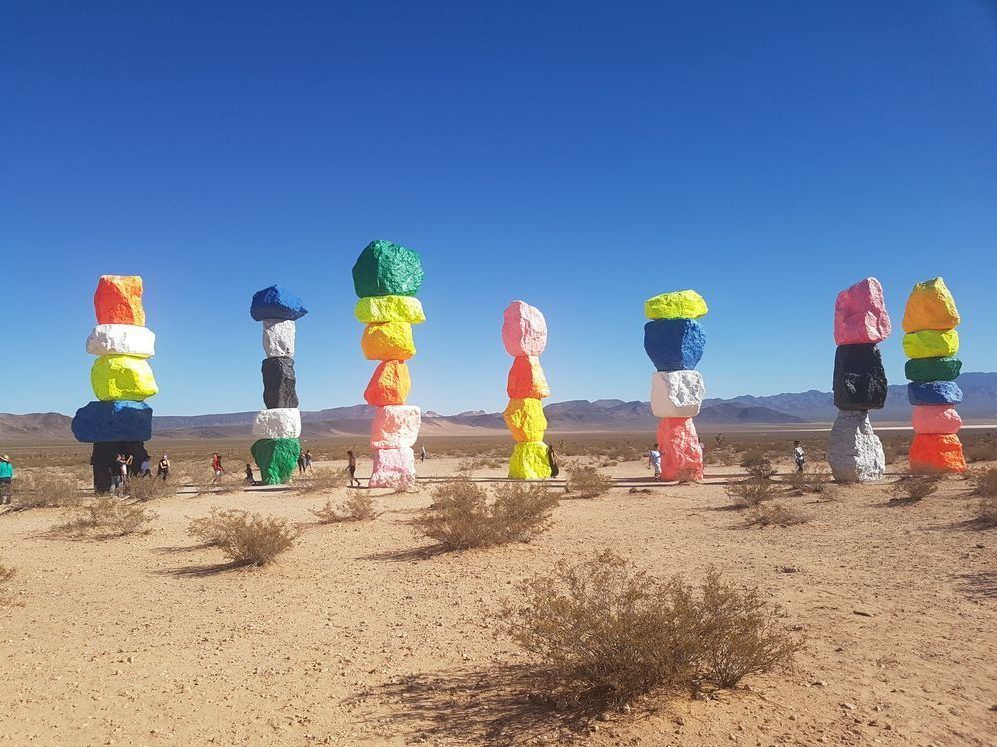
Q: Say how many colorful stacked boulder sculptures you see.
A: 7